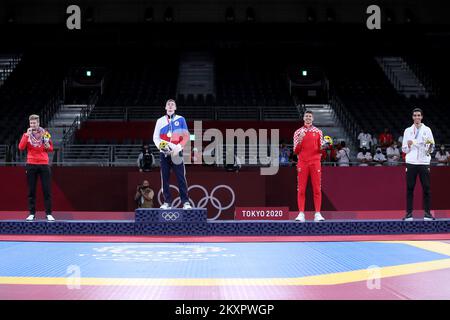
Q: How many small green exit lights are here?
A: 2